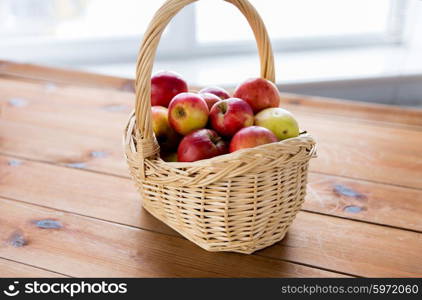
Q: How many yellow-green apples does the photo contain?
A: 1